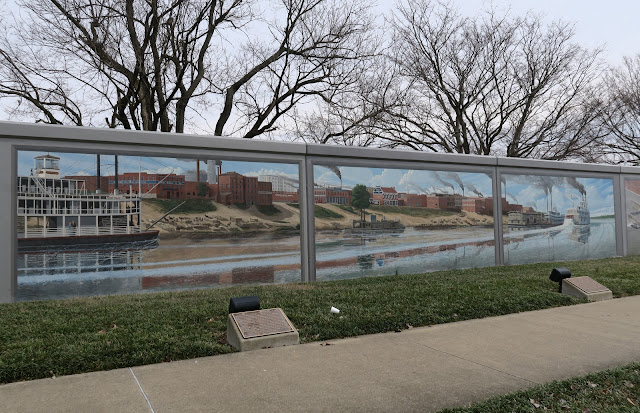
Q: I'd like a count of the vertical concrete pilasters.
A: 4